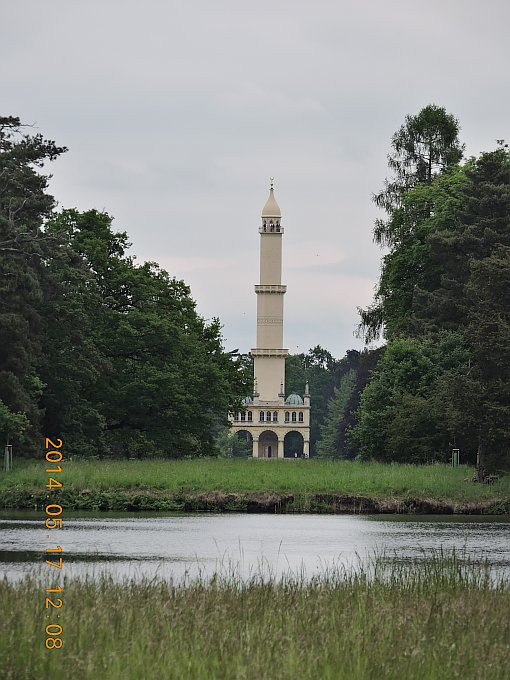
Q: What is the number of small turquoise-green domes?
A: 2